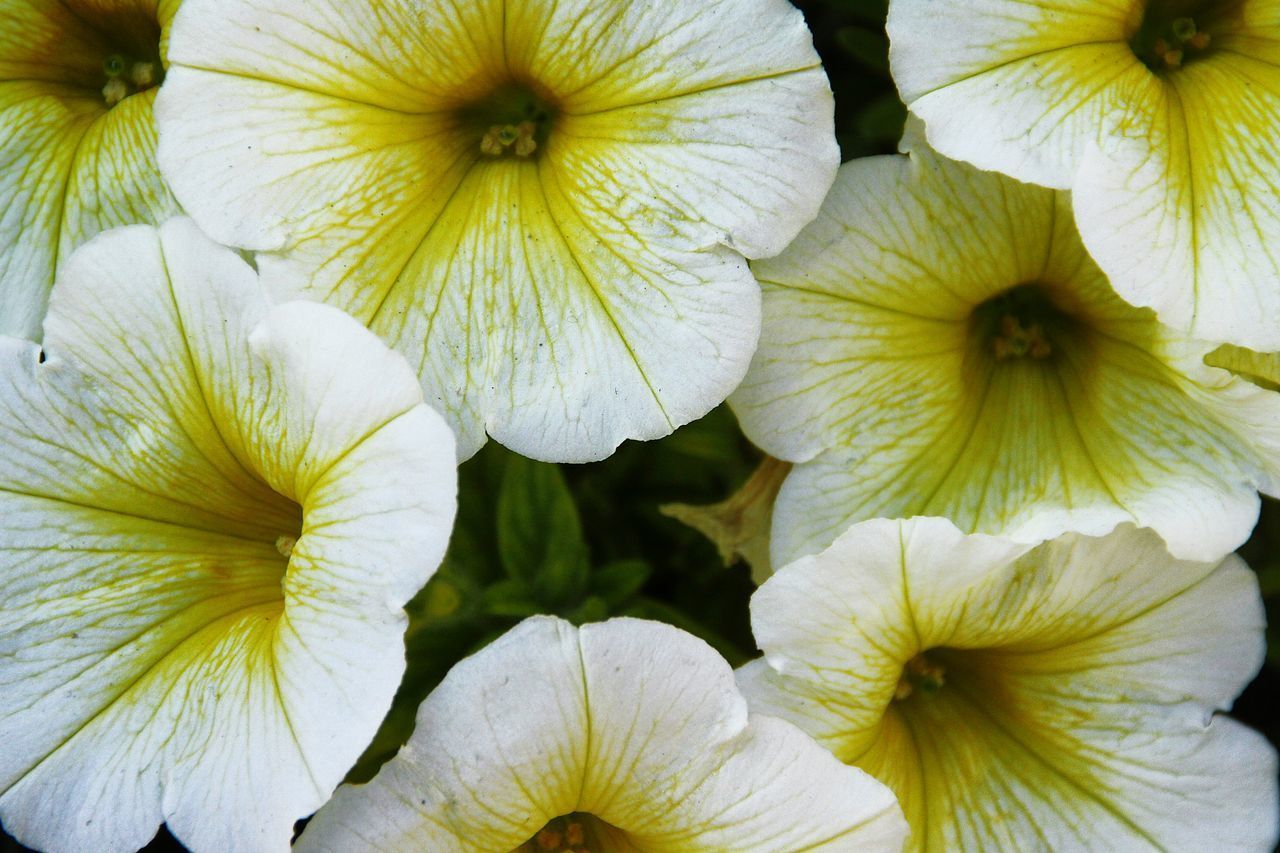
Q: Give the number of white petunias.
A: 7